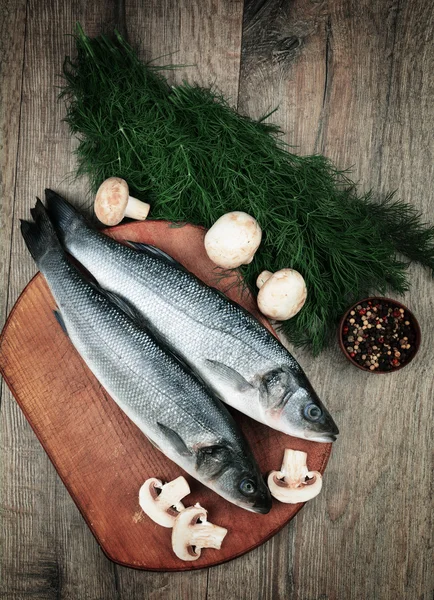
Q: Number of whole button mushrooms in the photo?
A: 3